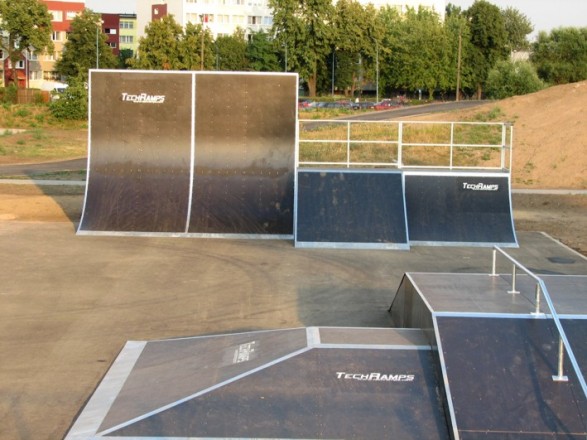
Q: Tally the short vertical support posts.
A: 4